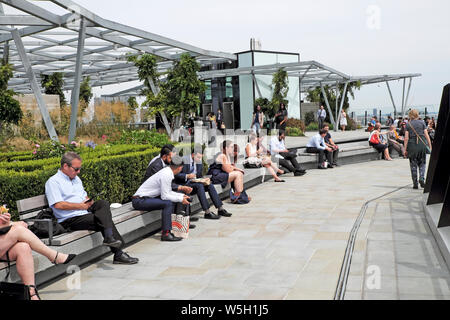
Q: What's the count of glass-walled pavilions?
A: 1